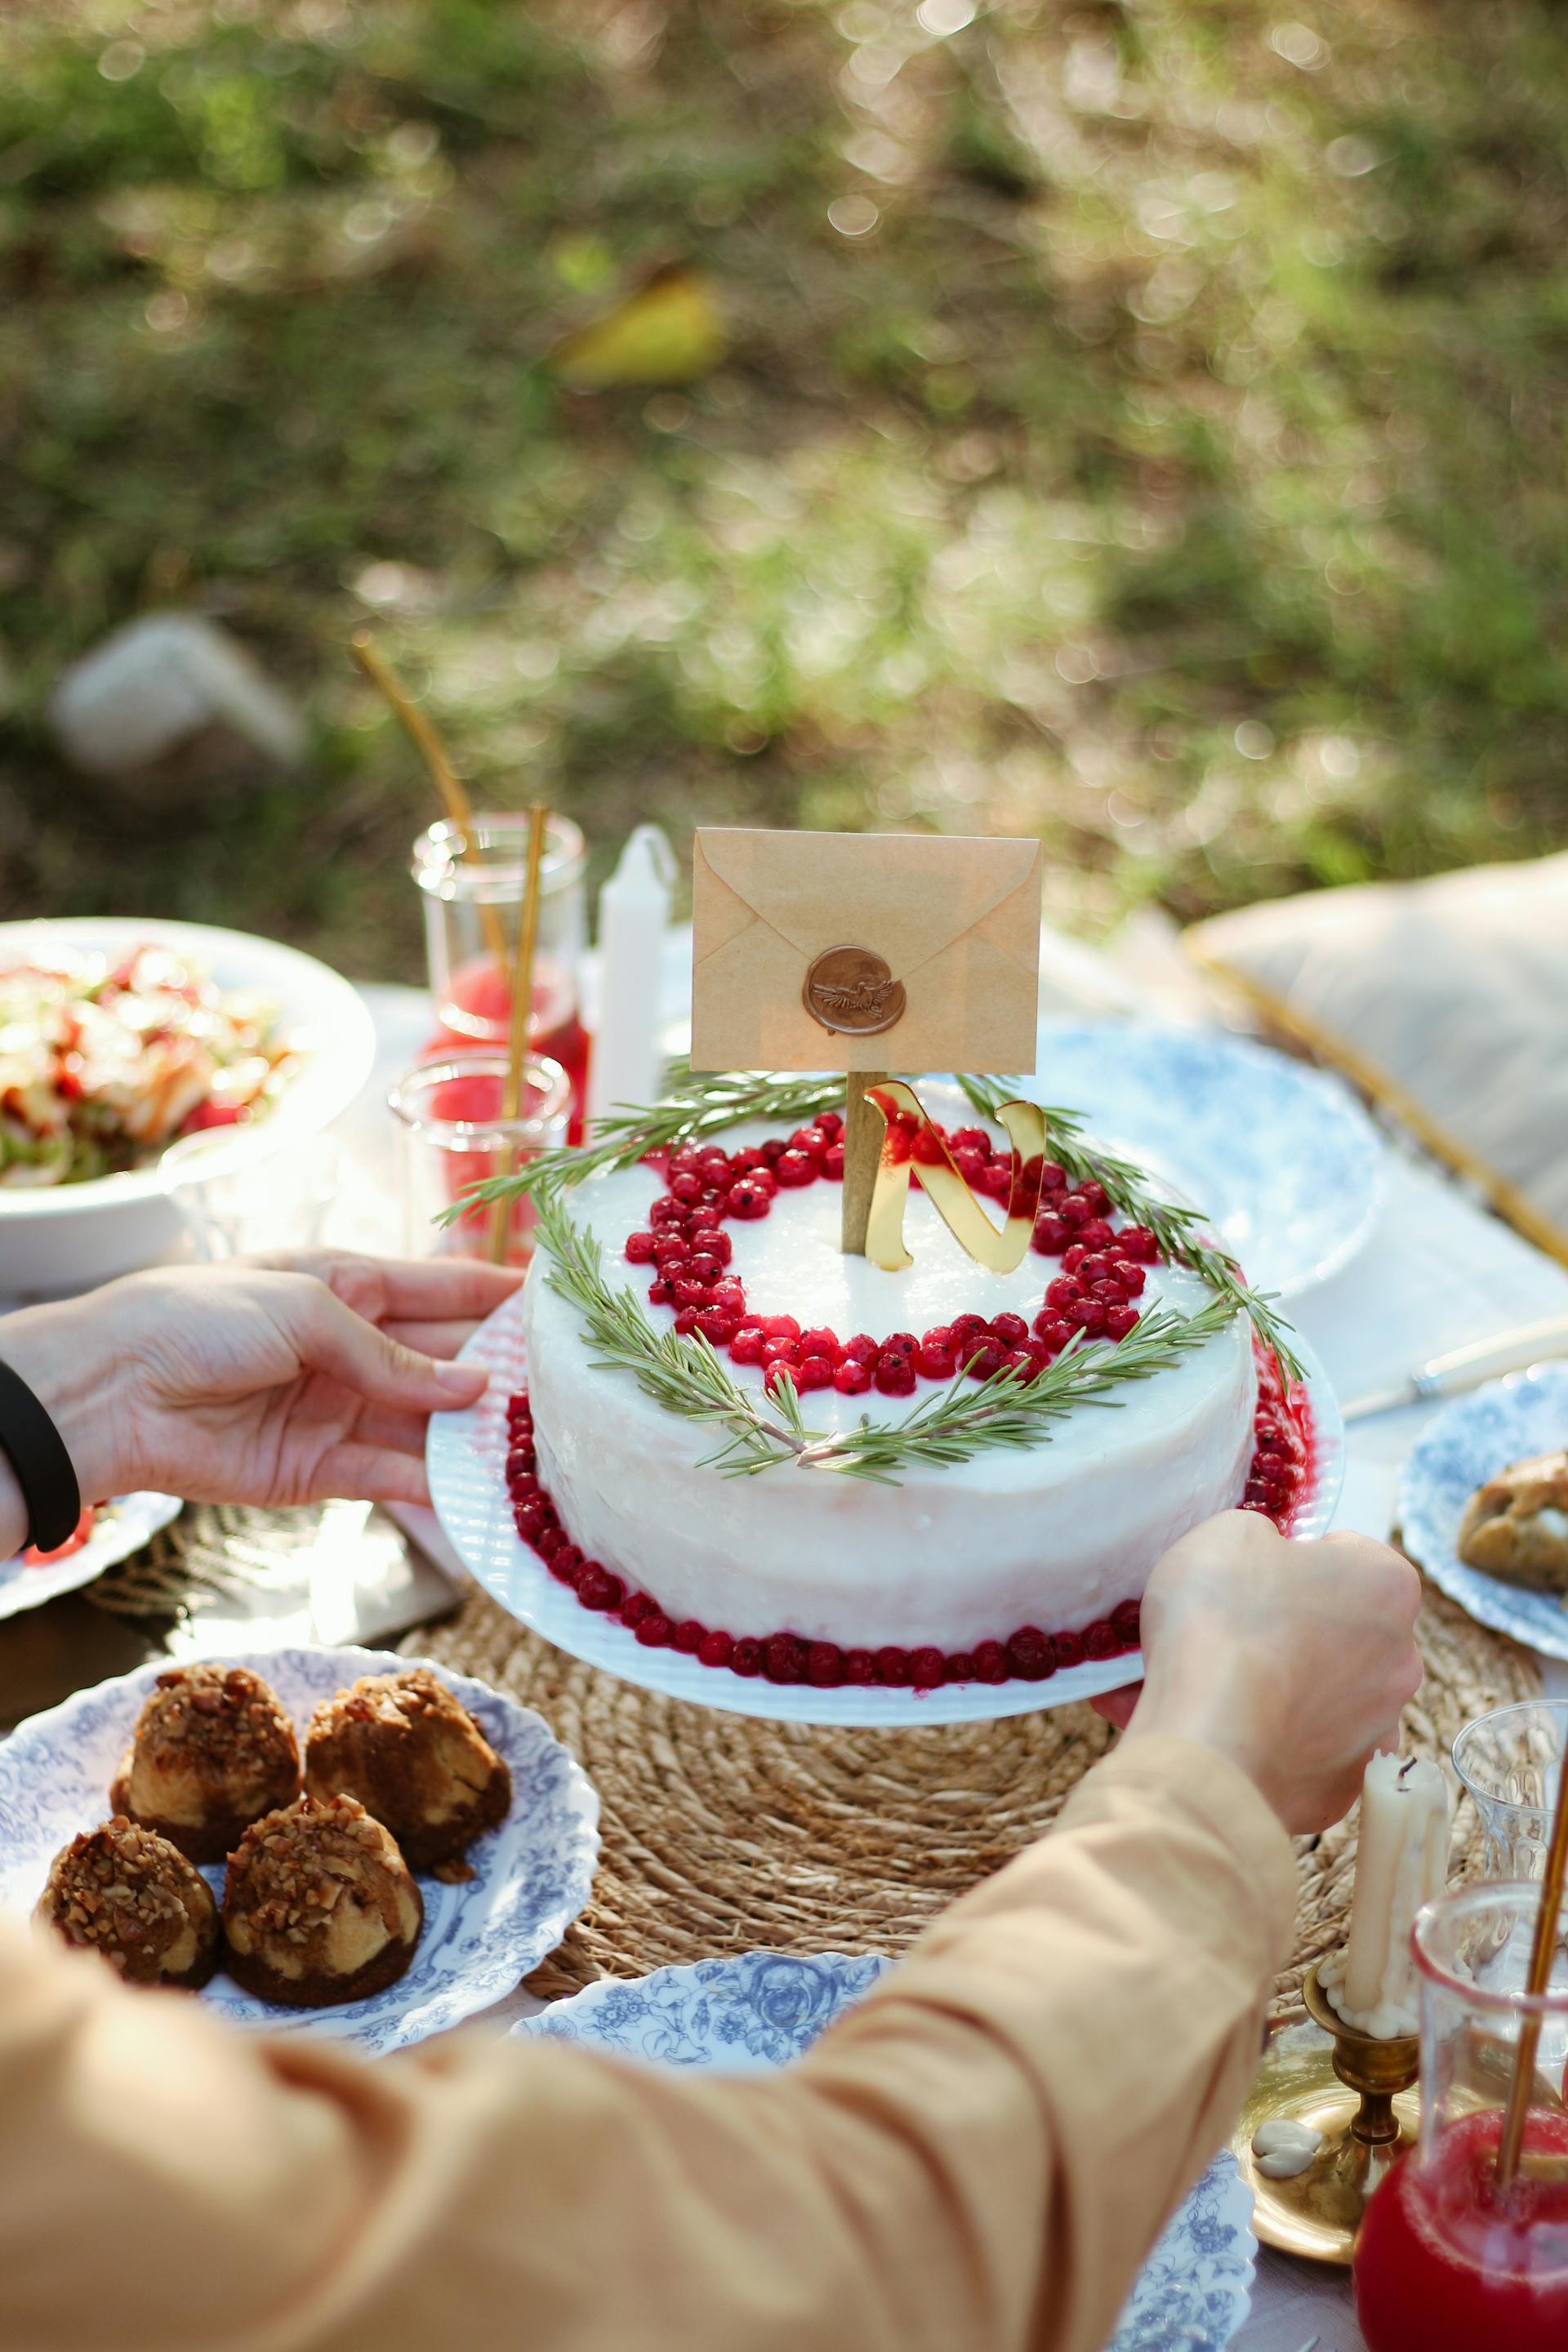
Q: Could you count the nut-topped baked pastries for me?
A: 4